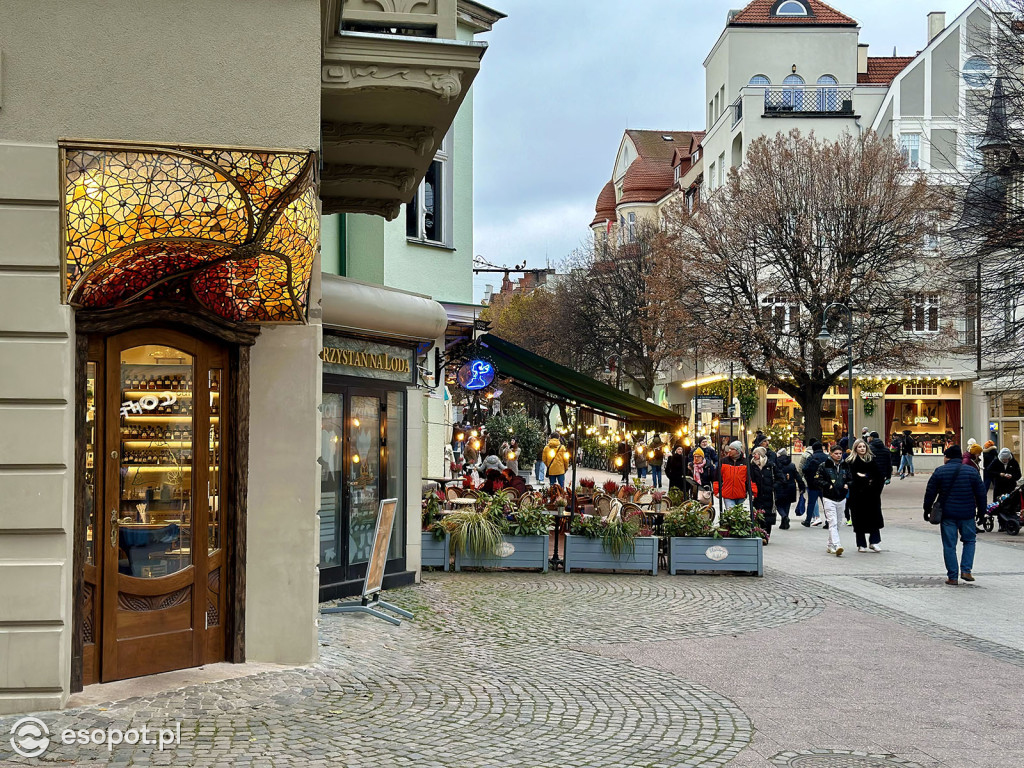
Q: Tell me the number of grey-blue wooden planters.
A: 4